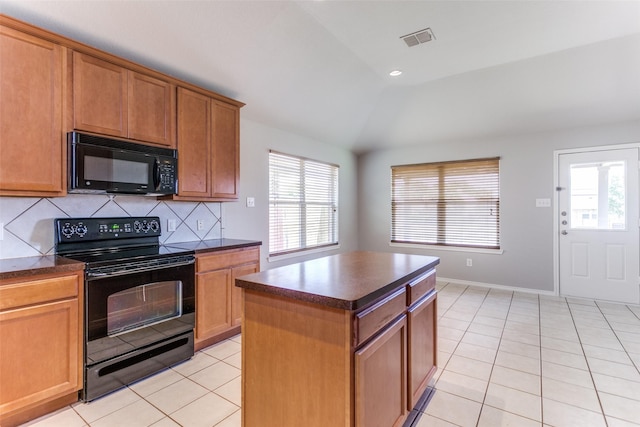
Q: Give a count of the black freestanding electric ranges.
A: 1